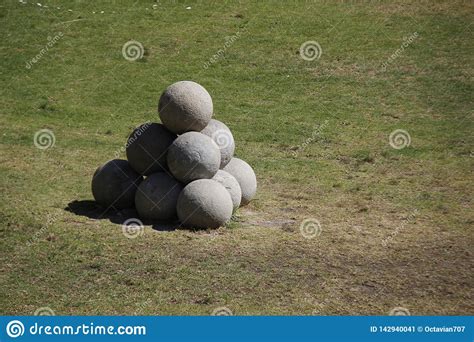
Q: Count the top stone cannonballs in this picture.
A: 1